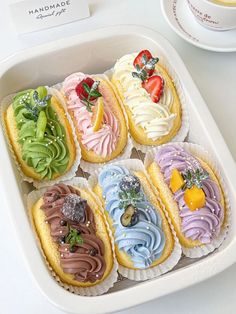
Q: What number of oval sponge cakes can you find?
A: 6